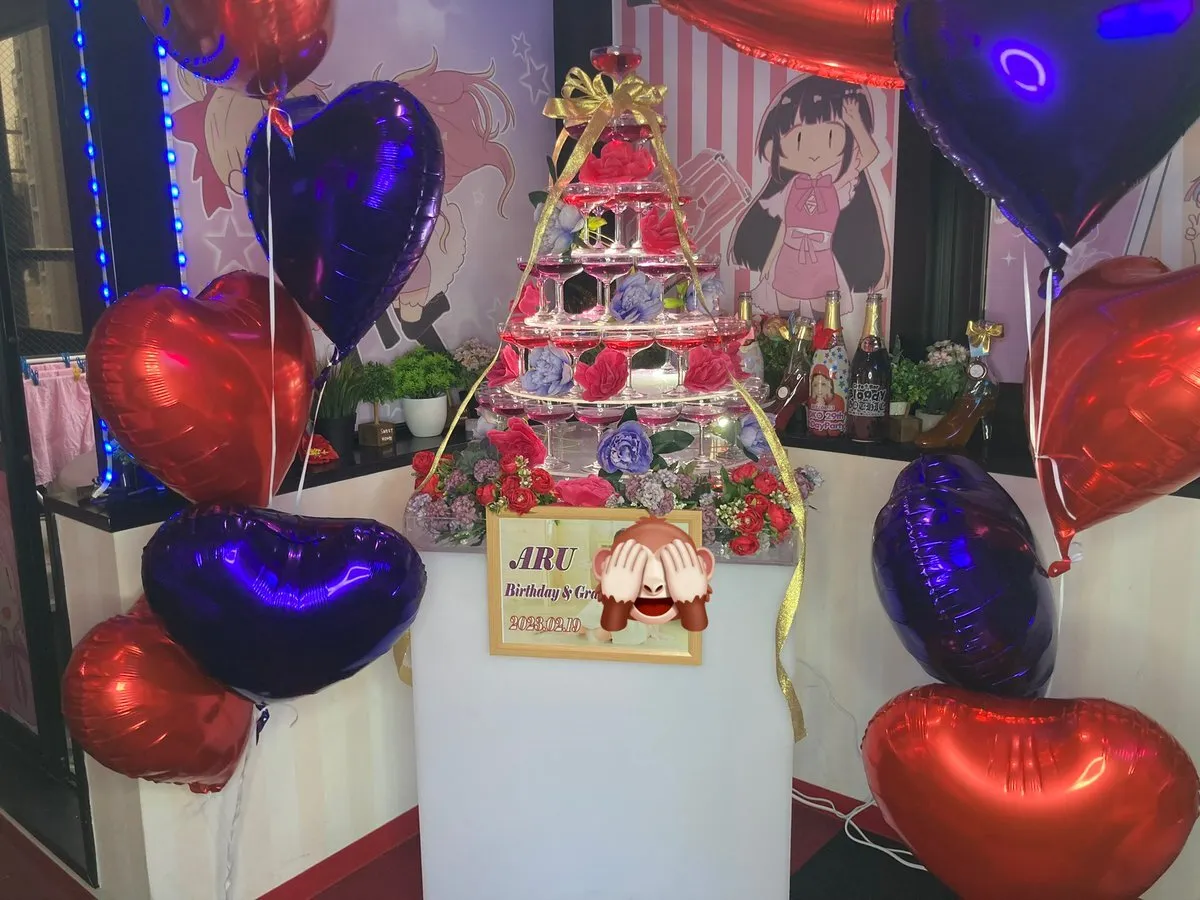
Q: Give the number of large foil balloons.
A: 10